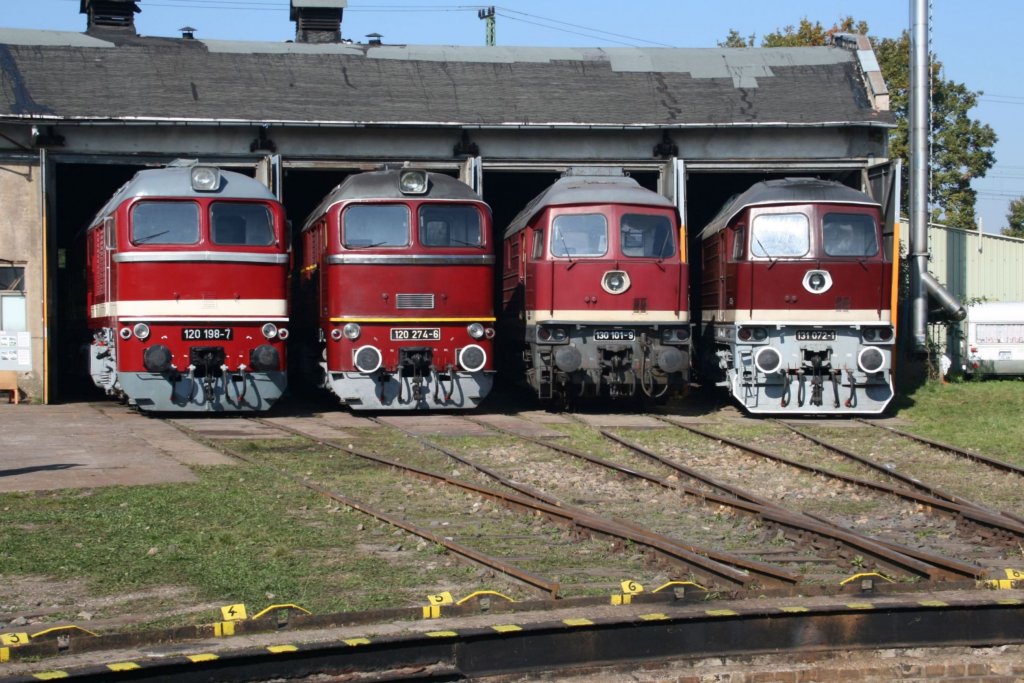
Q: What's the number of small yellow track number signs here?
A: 5